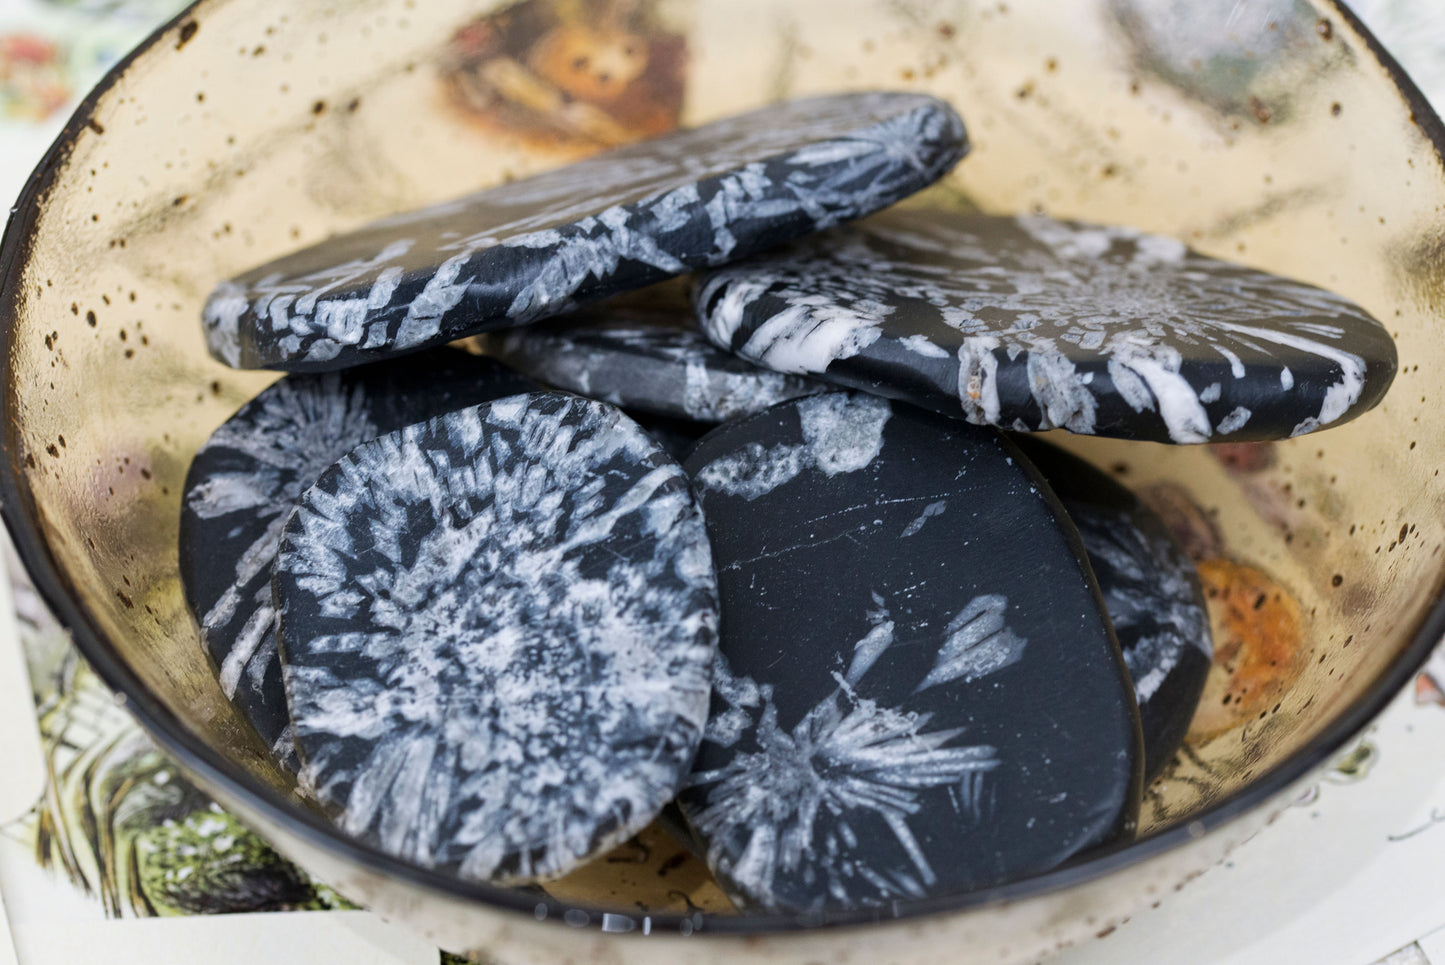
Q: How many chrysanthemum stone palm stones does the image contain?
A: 7